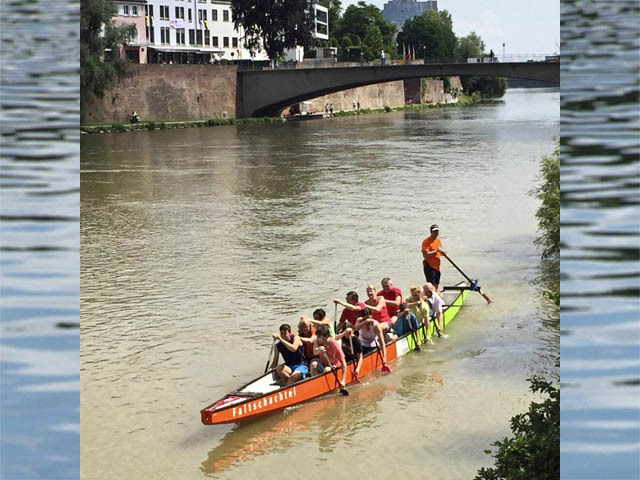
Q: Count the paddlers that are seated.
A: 12